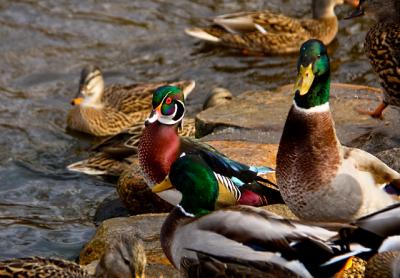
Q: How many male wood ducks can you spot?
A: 1